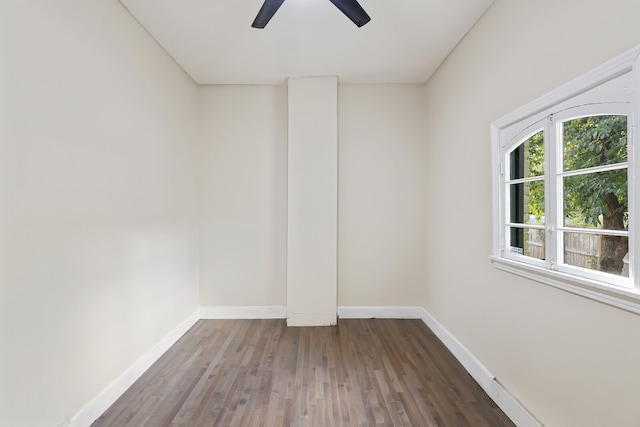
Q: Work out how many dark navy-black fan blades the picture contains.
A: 2